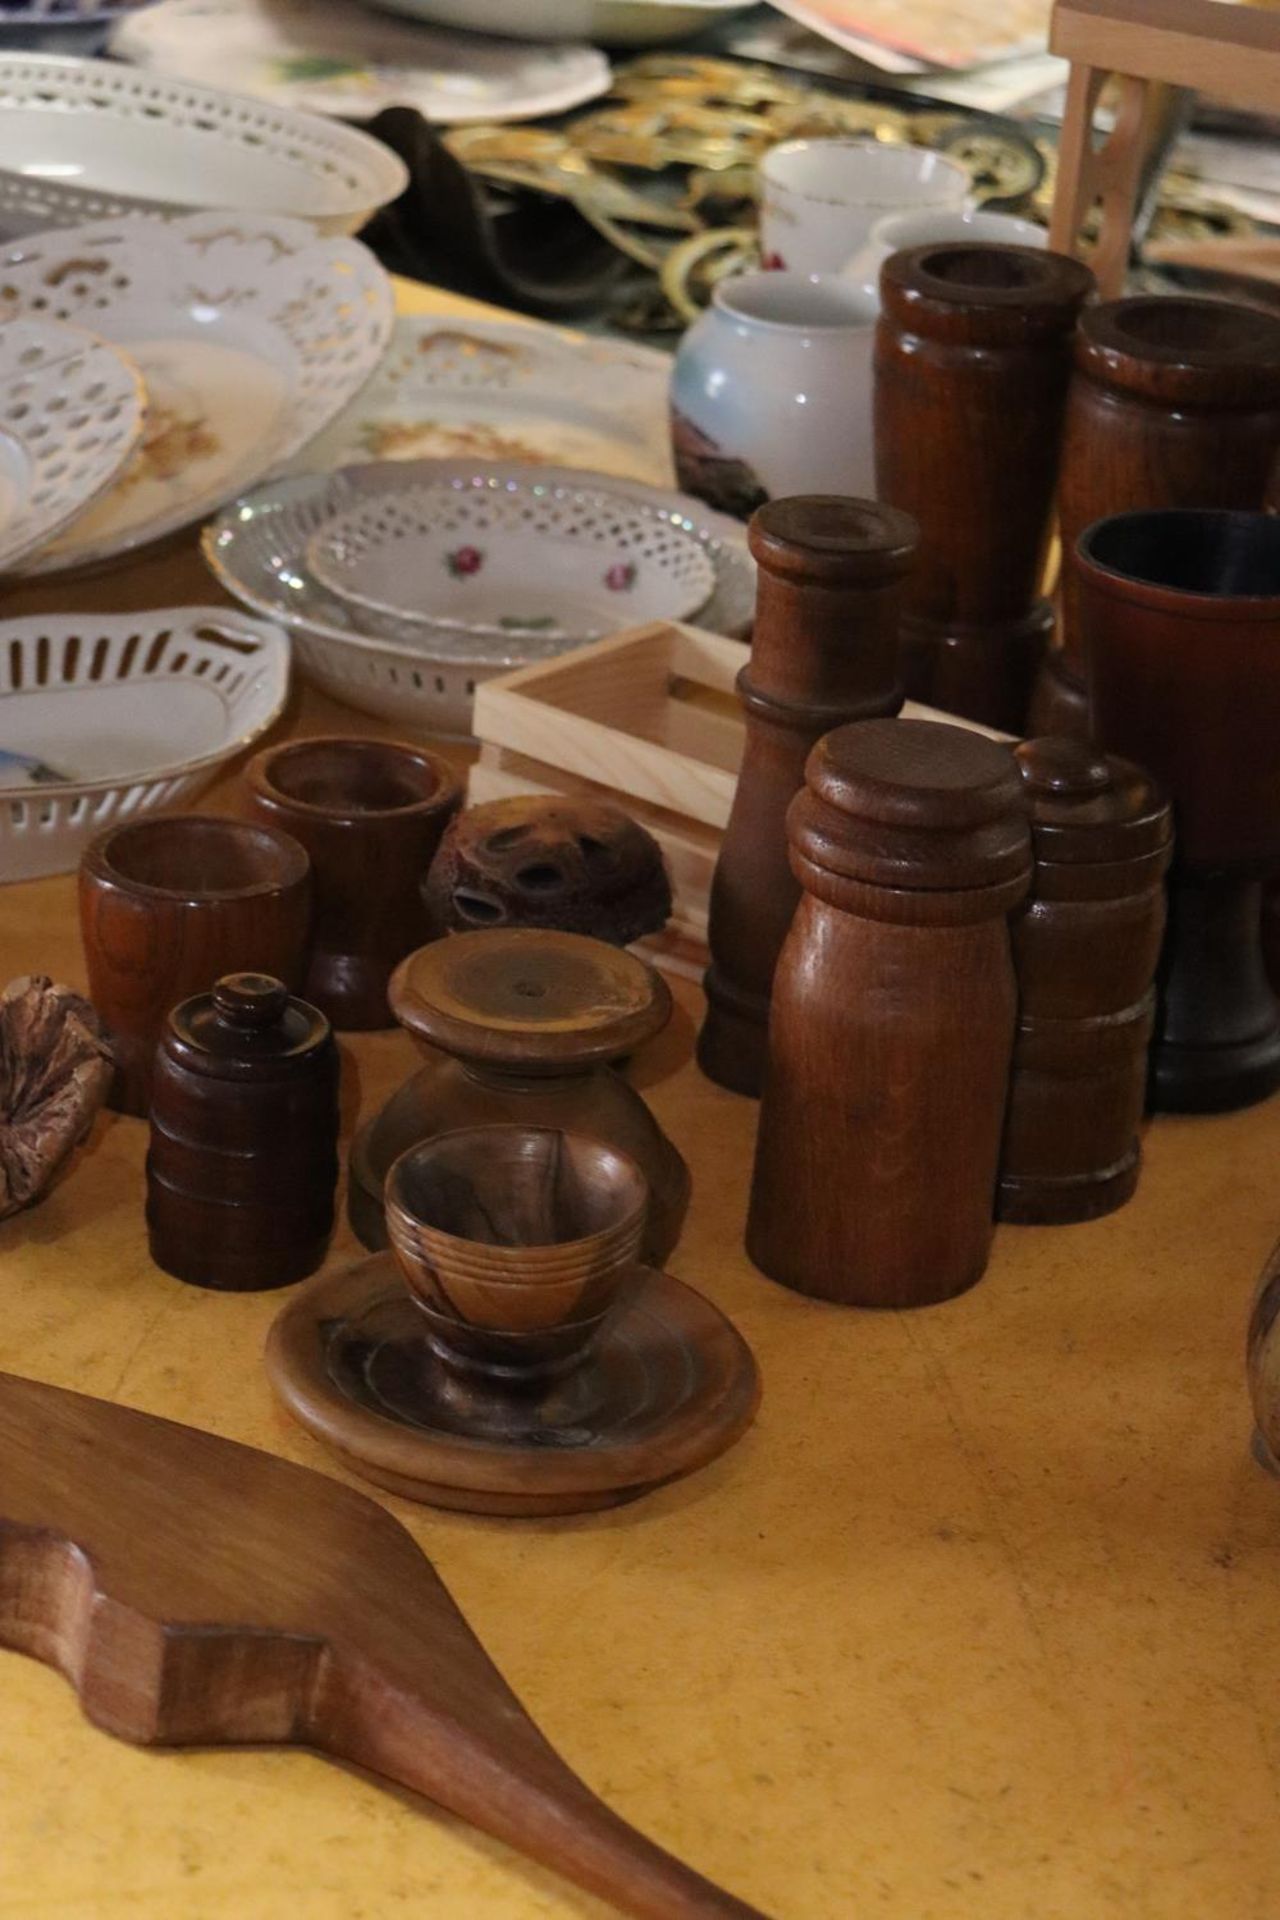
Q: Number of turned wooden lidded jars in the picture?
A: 3